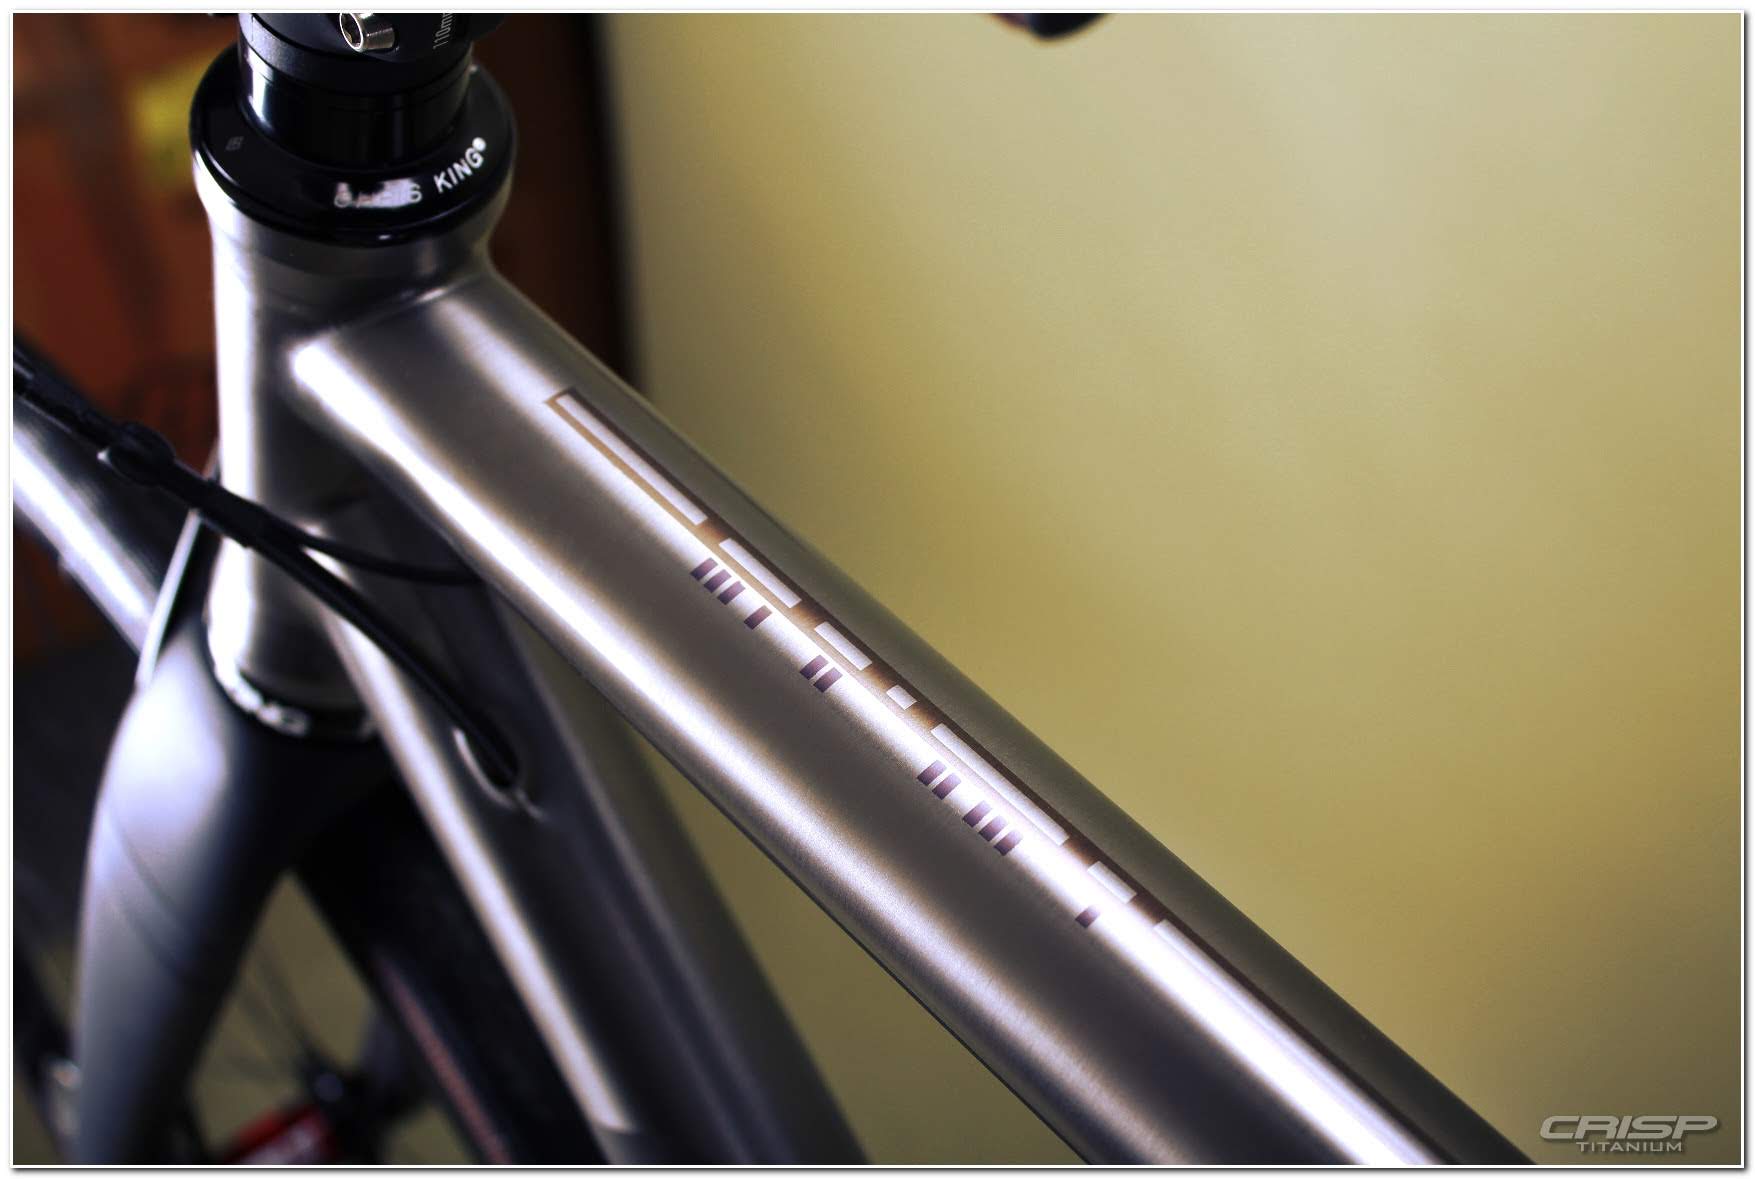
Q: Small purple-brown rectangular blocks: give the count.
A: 12